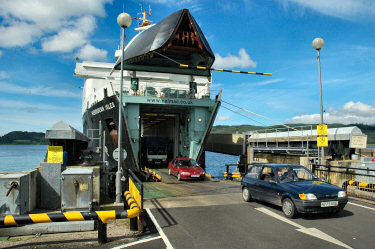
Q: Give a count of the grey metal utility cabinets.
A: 2